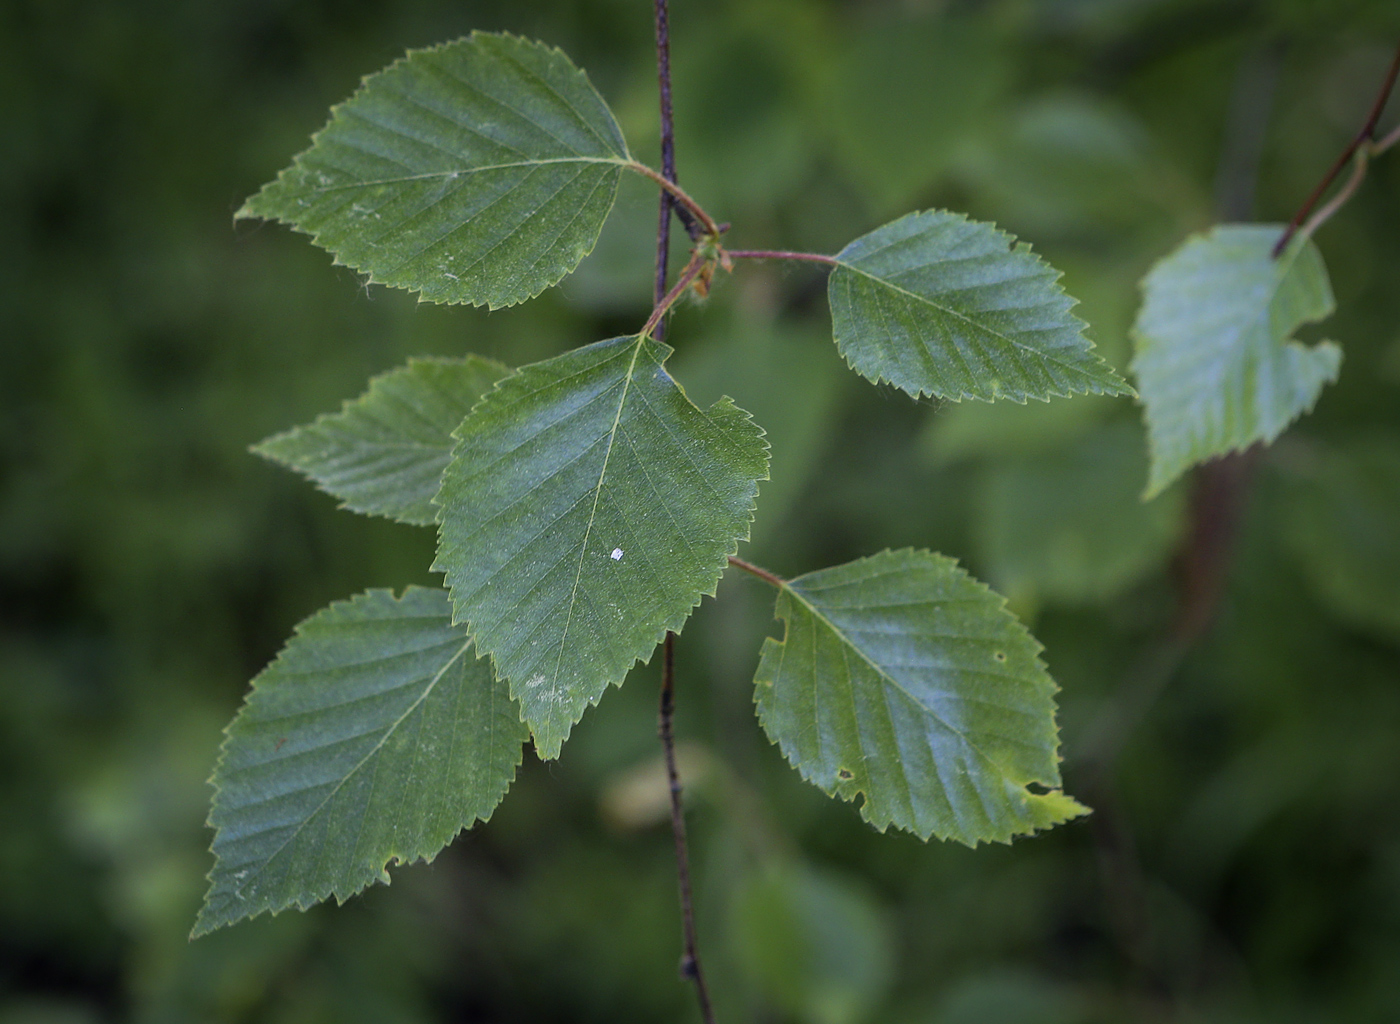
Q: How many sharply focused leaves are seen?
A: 5